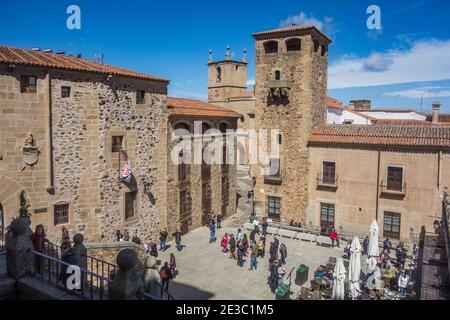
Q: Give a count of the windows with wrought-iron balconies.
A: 3